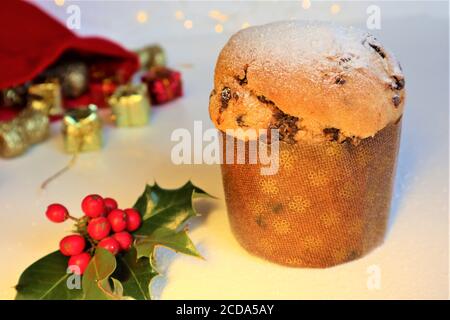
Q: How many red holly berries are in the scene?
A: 10